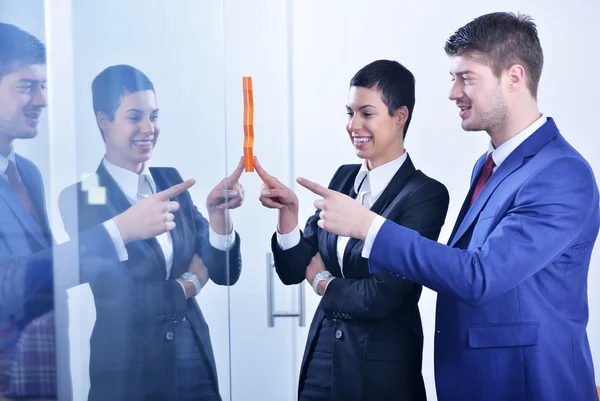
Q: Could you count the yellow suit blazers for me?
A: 0